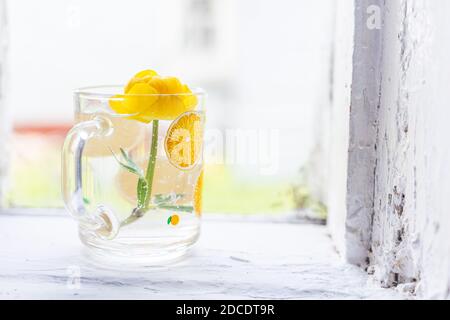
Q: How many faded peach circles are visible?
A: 2